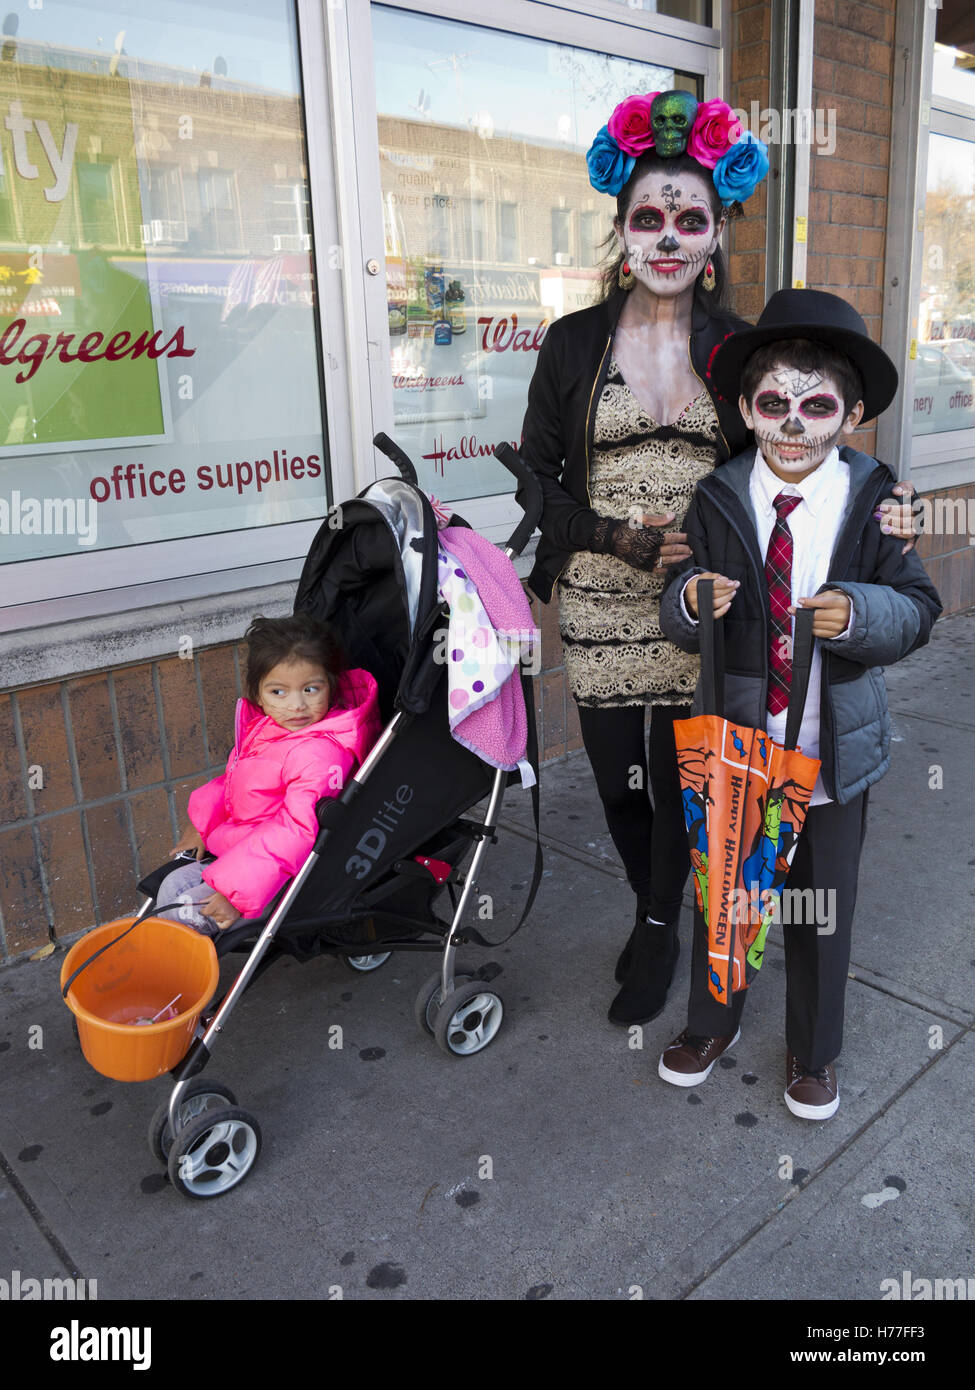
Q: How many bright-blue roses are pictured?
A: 2